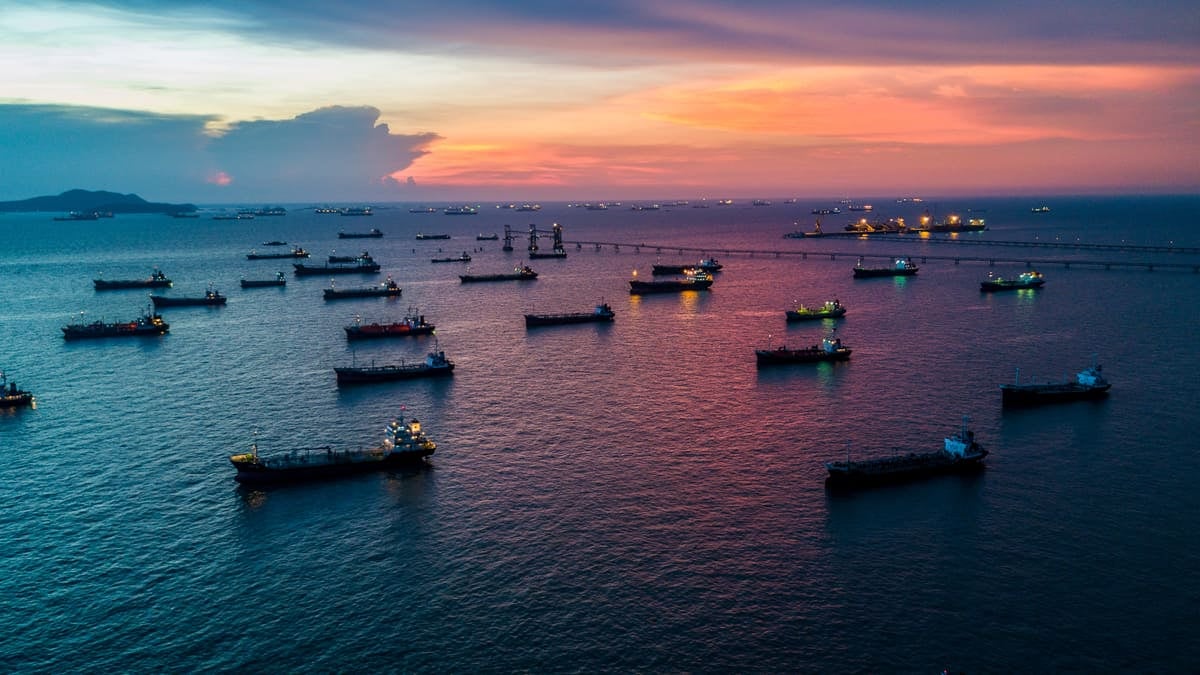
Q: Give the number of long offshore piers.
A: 2